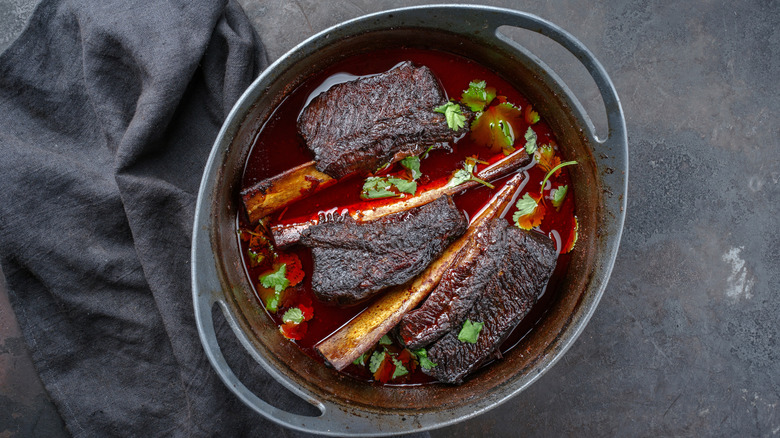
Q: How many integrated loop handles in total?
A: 2